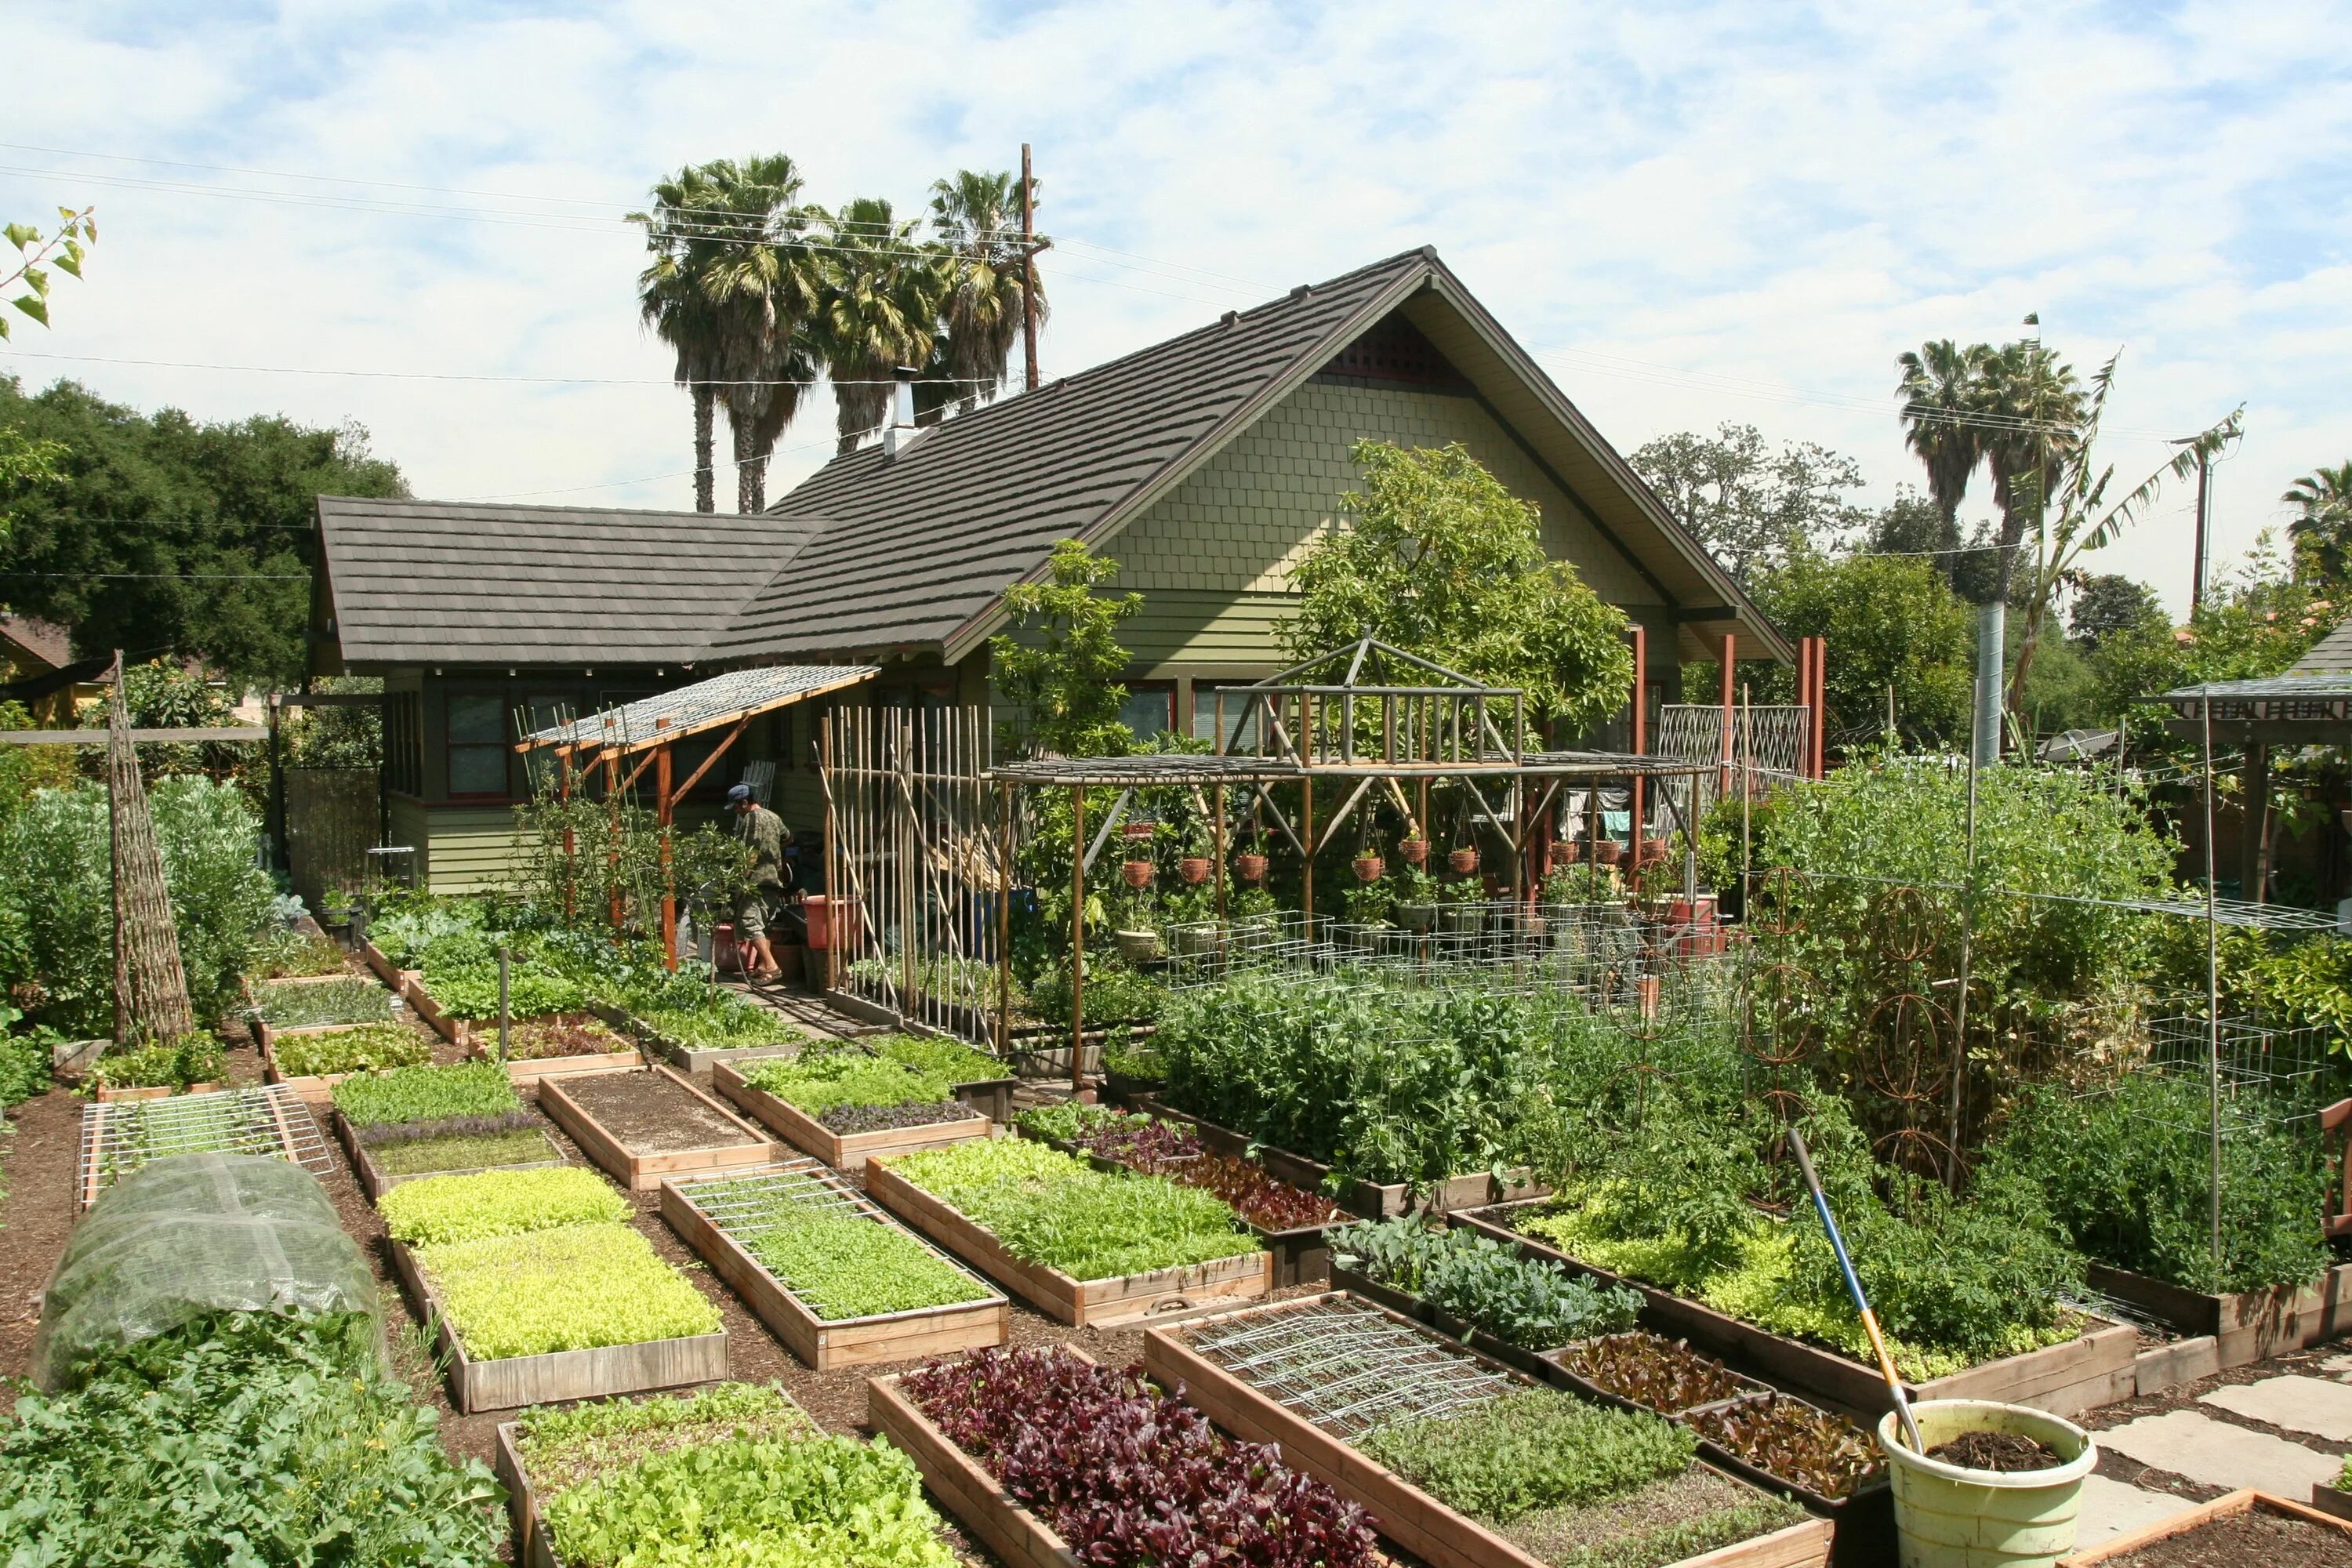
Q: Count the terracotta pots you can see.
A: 9